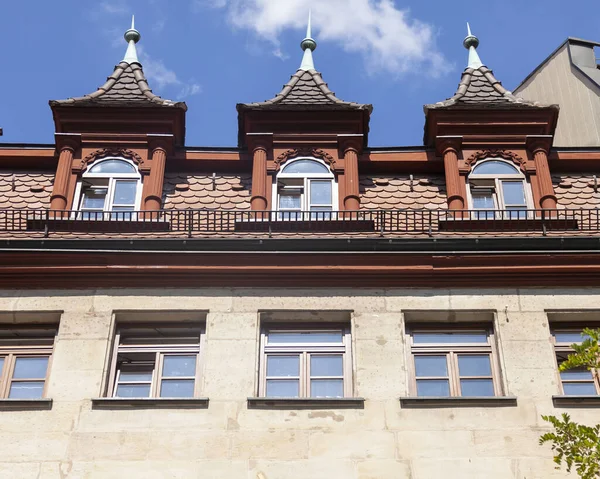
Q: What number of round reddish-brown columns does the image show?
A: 6